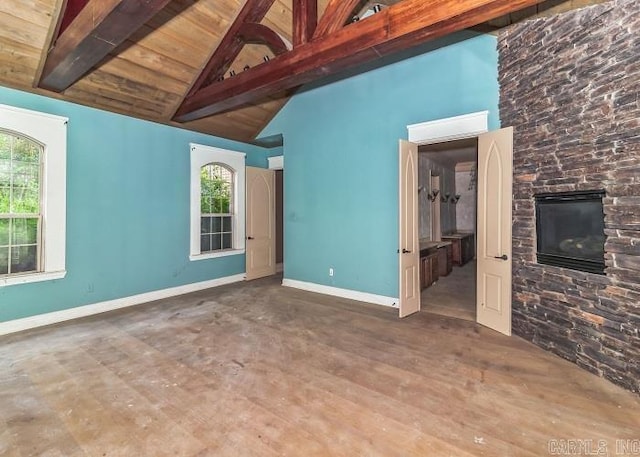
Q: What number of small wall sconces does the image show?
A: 3